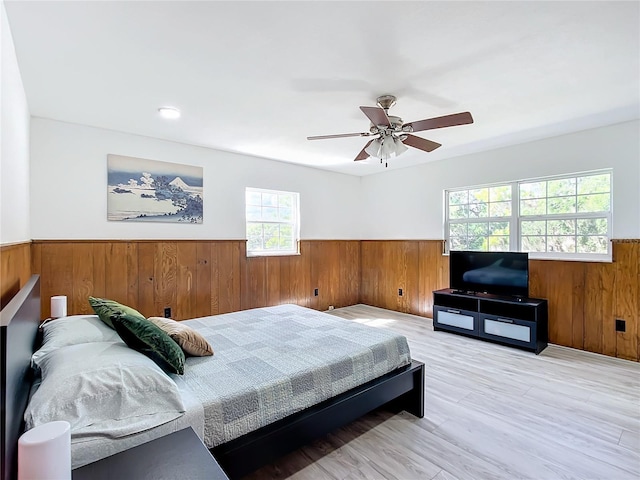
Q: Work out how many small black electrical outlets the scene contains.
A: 4